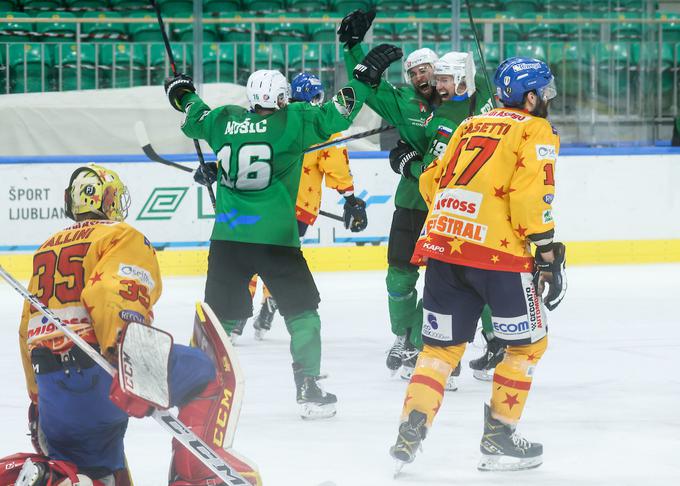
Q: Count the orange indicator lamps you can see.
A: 0